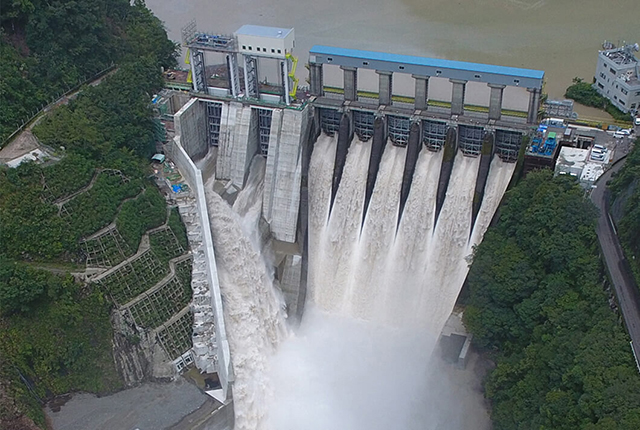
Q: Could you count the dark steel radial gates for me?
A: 6